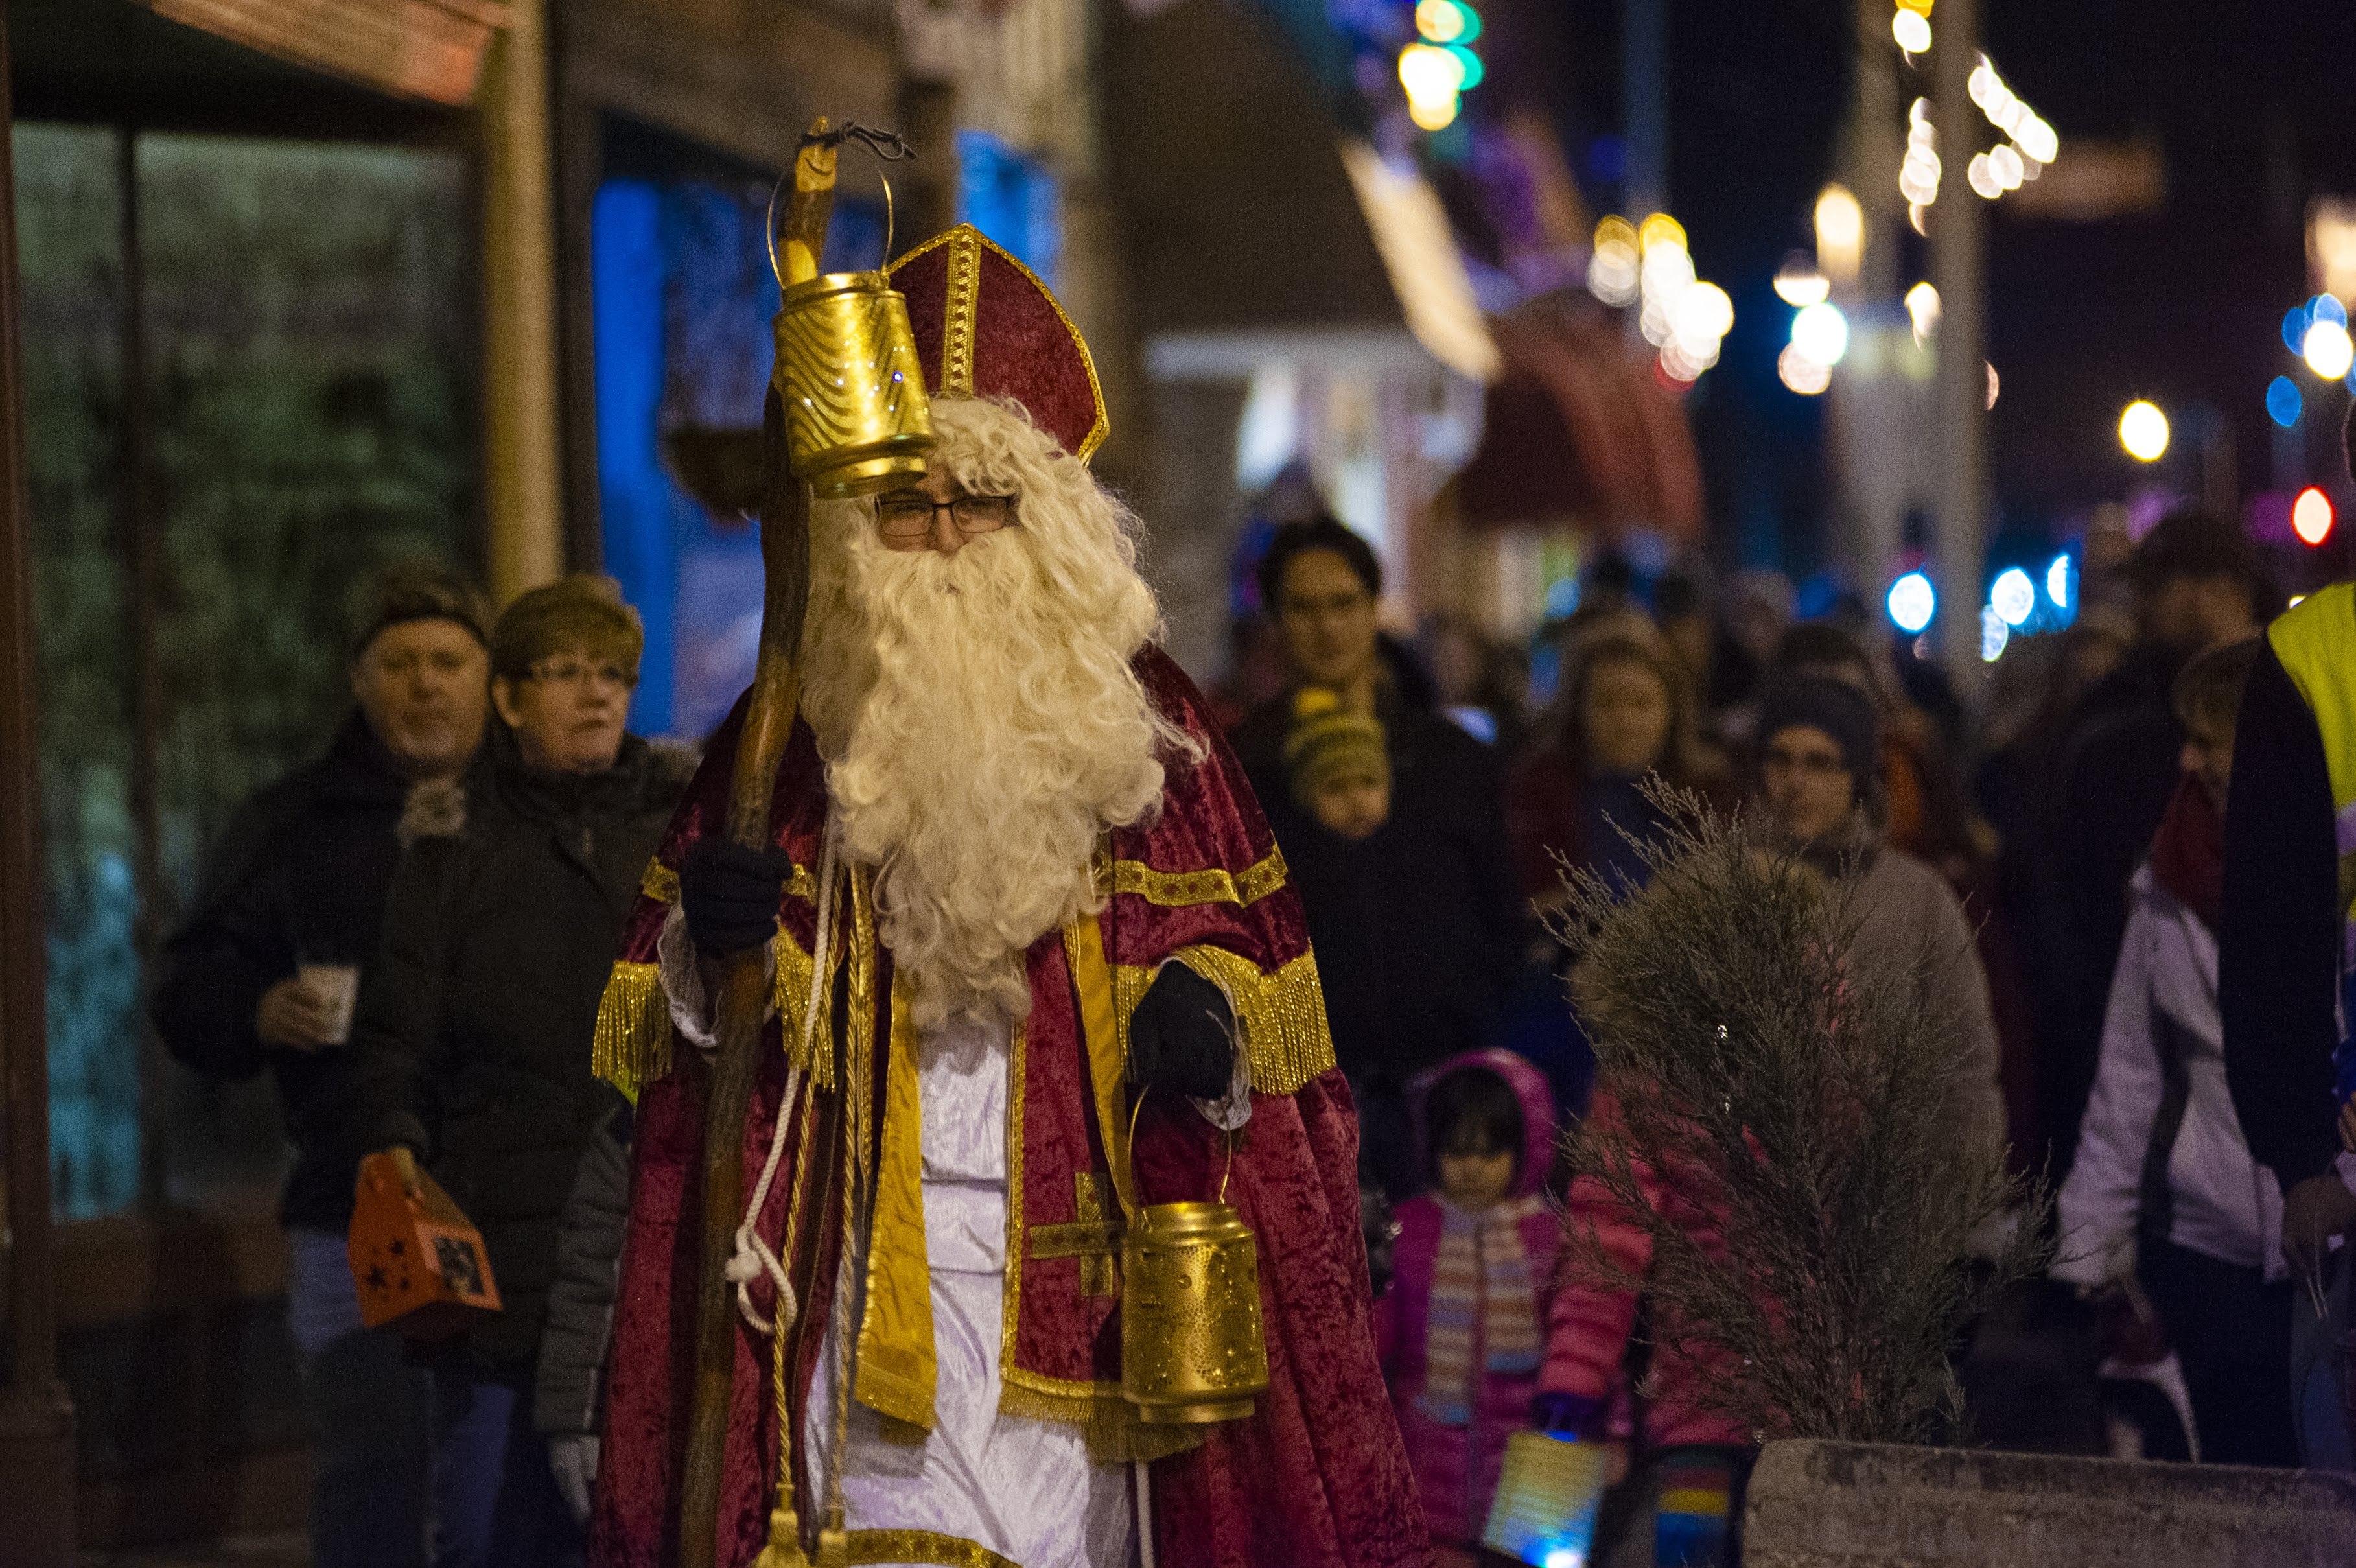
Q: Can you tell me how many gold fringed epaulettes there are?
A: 2